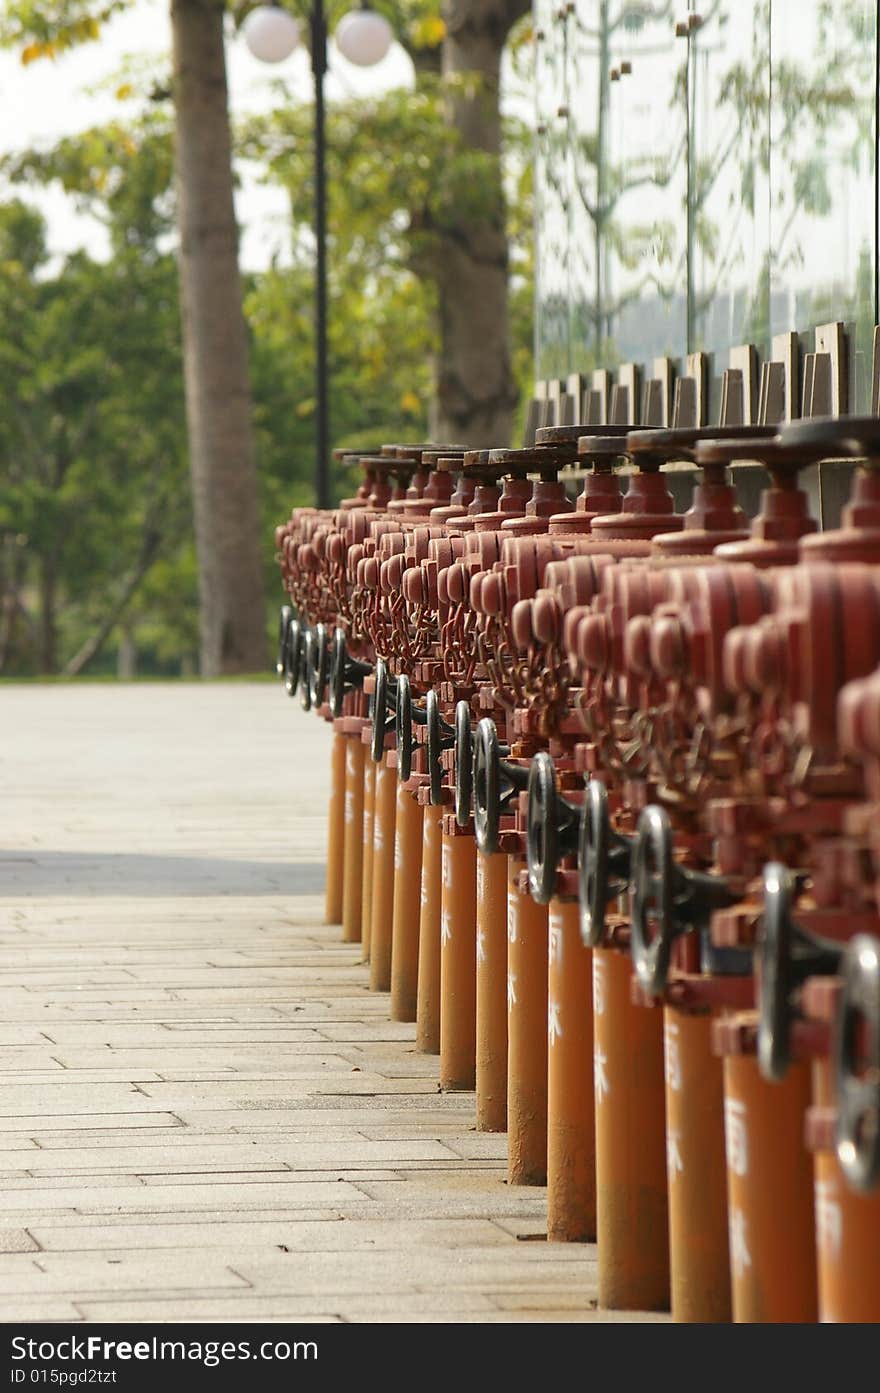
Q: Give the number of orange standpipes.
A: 14